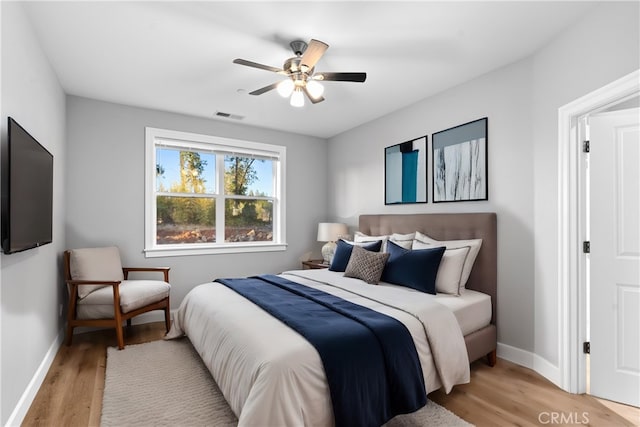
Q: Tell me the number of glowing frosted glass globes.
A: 3